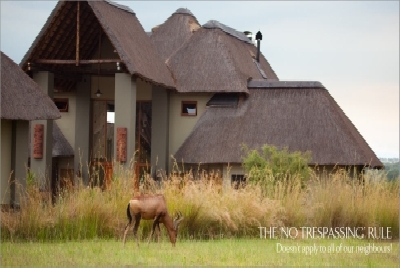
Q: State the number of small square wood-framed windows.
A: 2